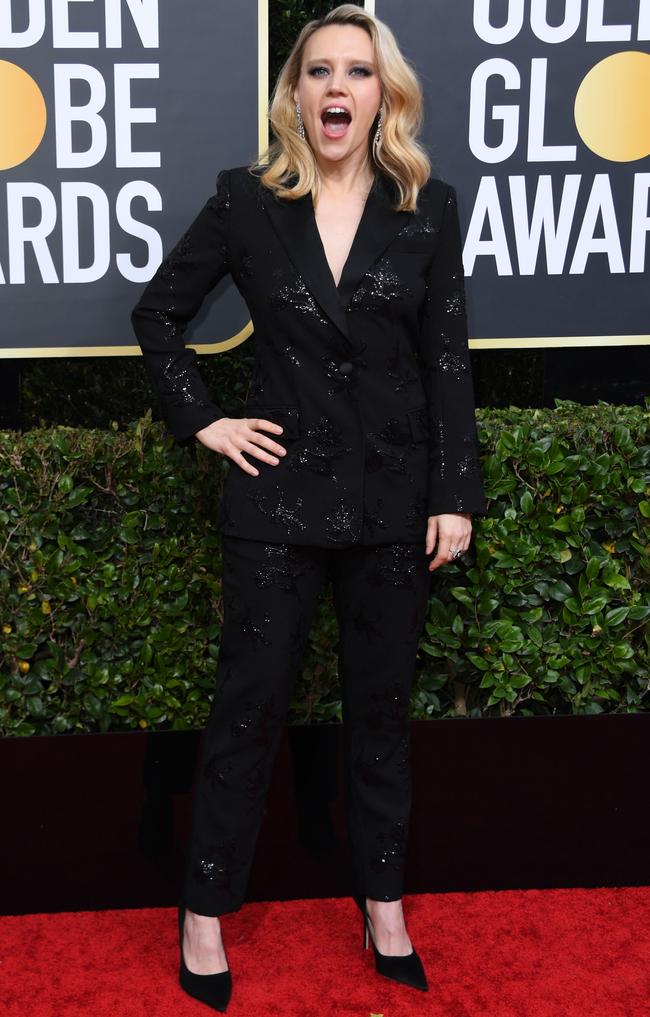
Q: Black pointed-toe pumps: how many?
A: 2